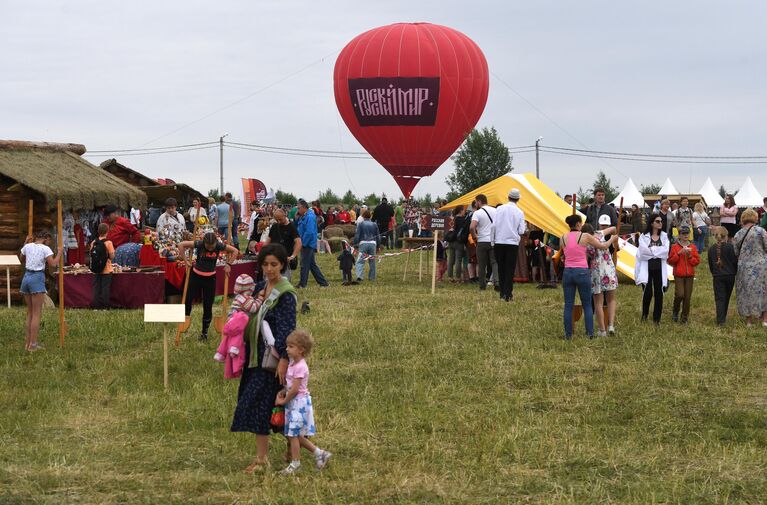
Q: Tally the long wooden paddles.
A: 6